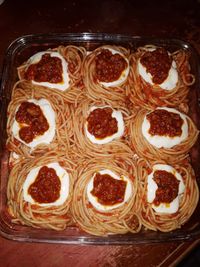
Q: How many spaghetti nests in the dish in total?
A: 9